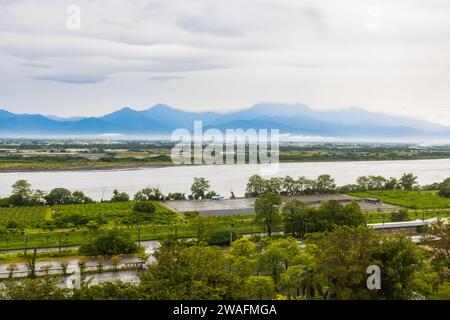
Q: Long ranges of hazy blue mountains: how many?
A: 1